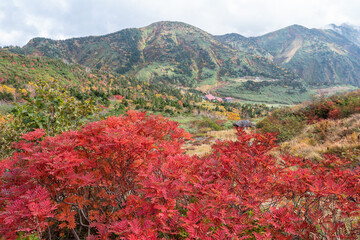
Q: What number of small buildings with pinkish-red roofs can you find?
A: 3